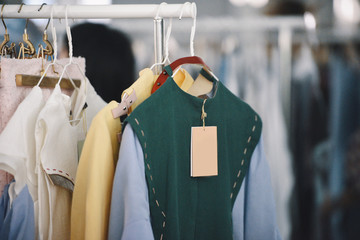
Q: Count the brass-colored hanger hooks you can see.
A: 3